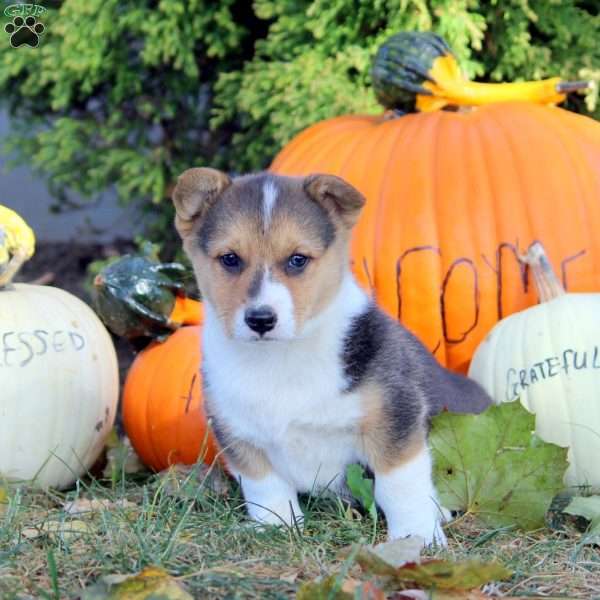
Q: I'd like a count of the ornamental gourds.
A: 3